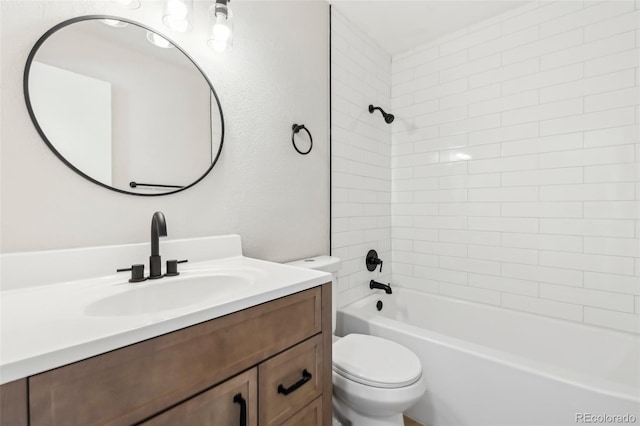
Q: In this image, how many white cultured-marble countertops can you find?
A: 1